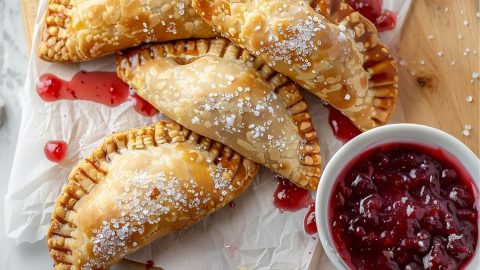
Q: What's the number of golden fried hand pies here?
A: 4